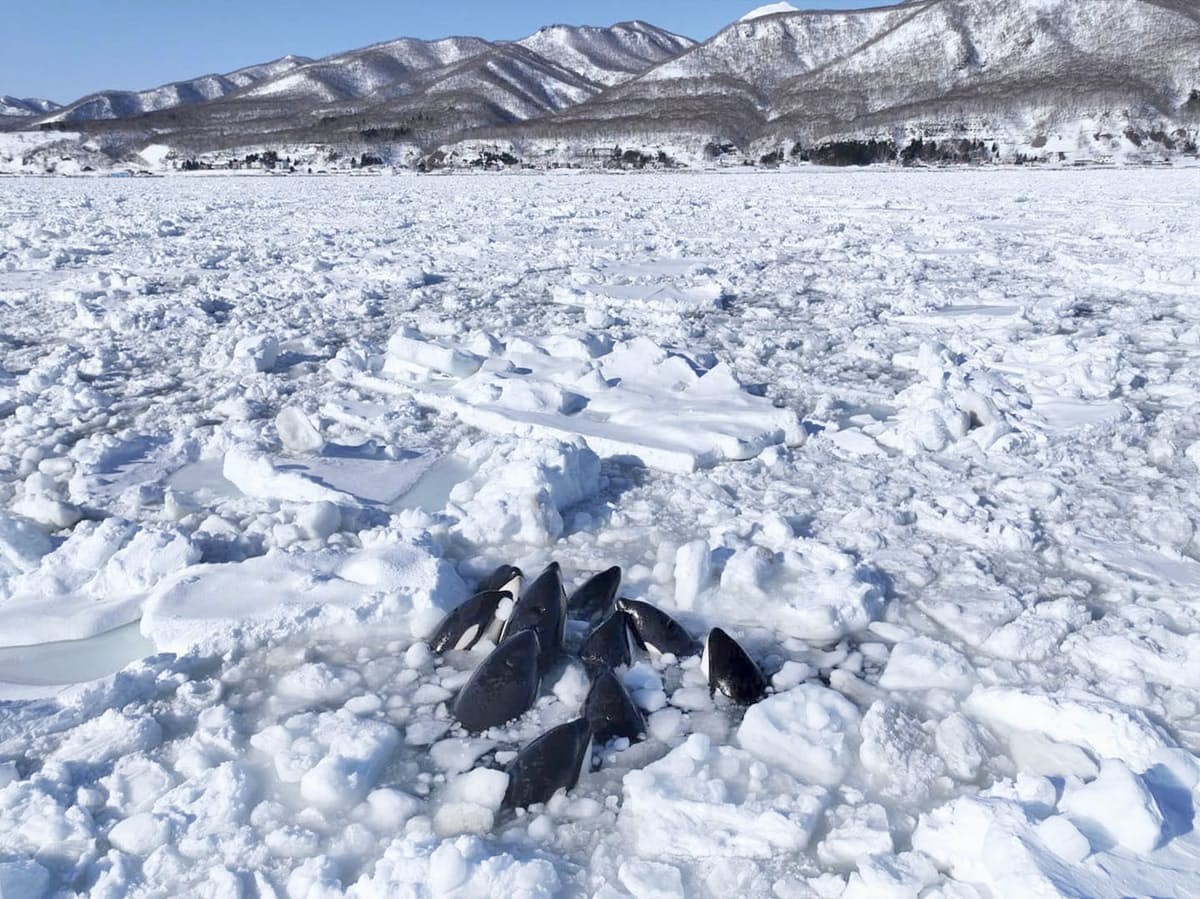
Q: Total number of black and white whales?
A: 10